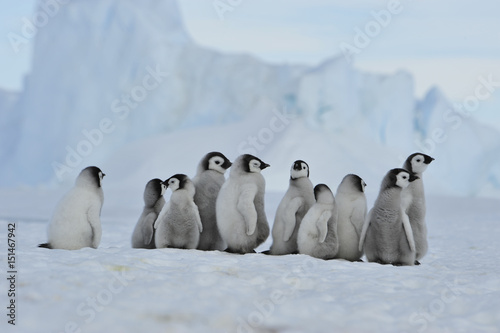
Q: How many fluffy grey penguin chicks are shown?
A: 10